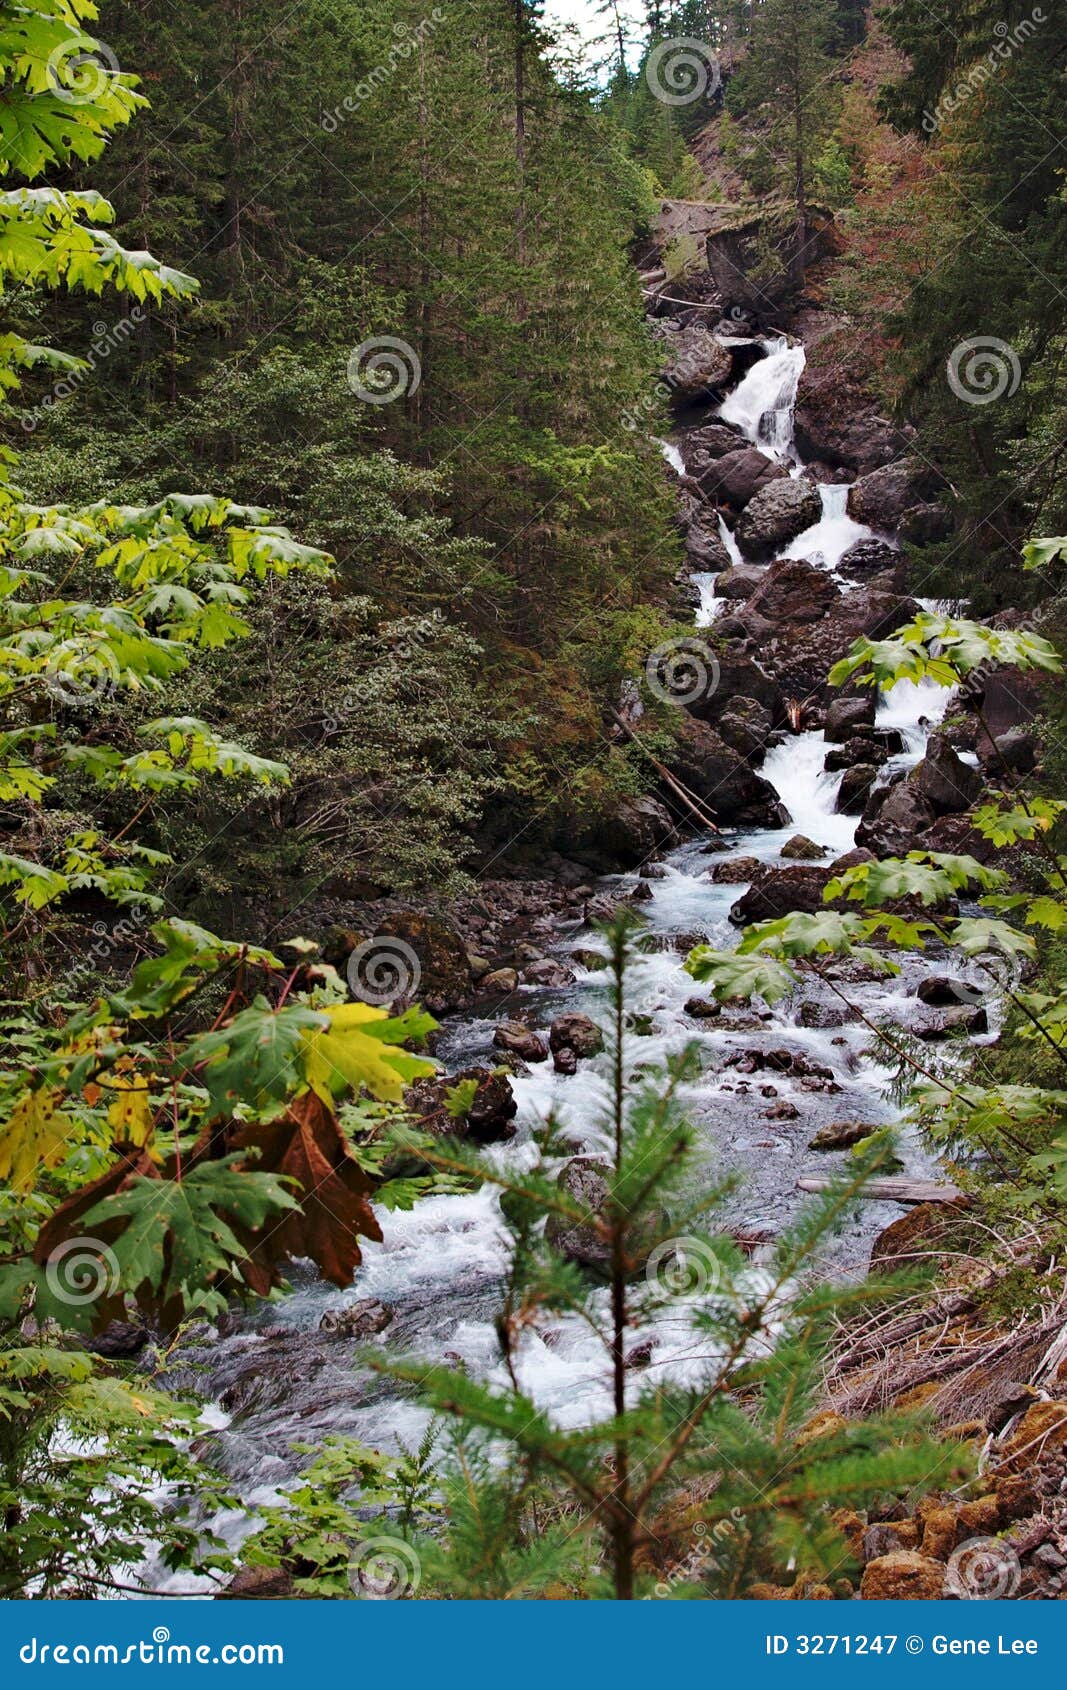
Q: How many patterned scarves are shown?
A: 0